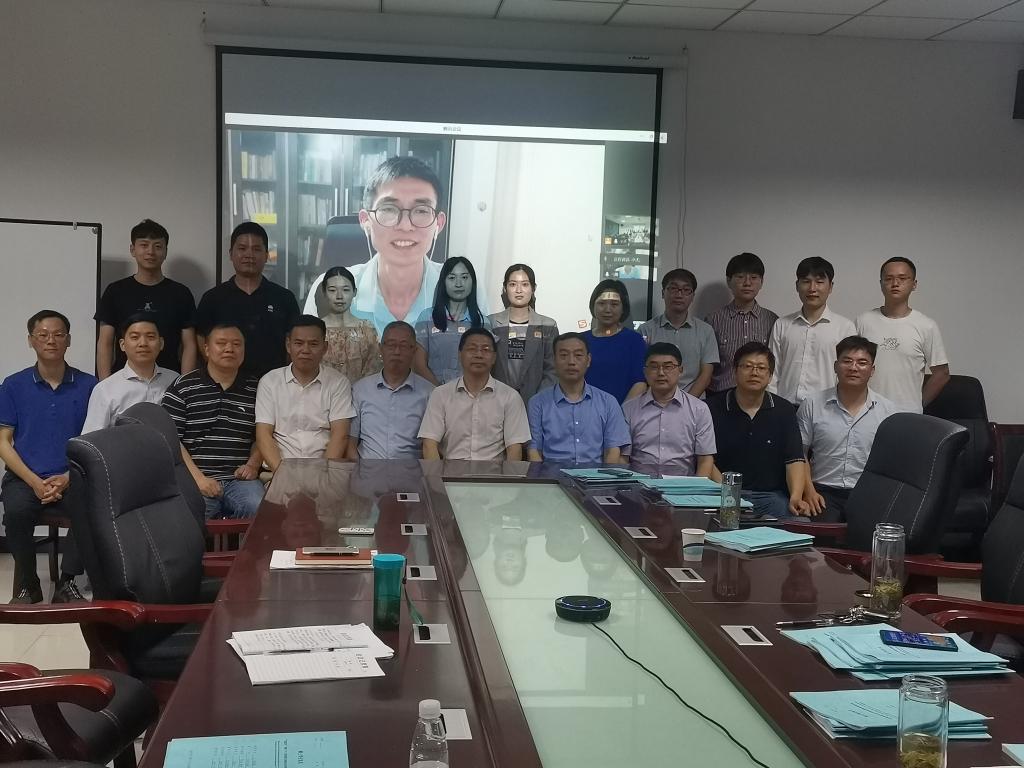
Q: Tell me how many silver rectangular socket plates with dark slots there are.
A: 9